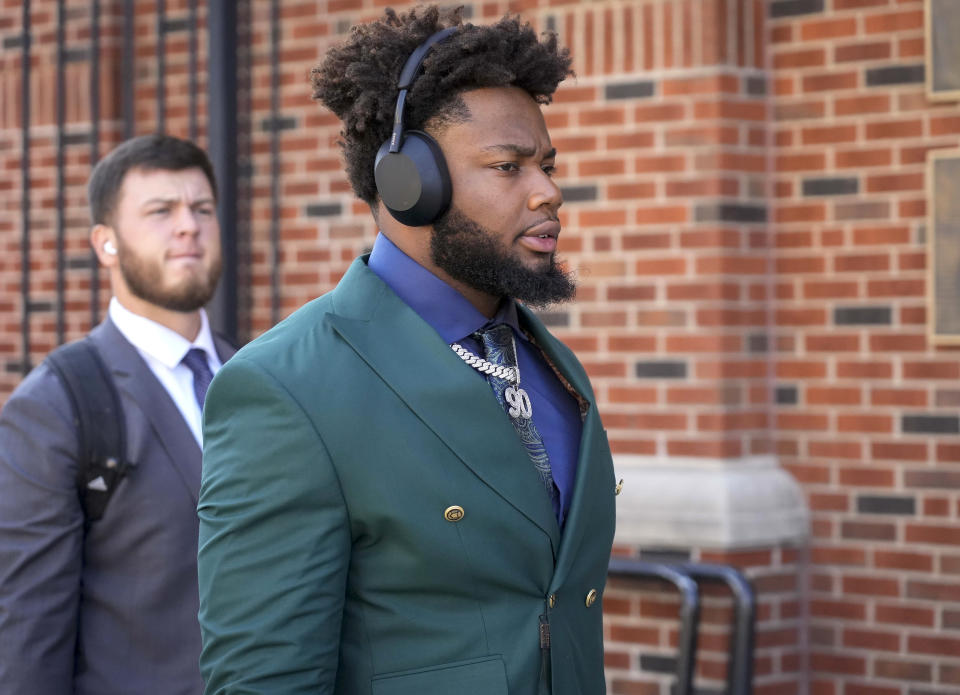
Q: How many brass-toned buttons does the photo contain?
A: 4